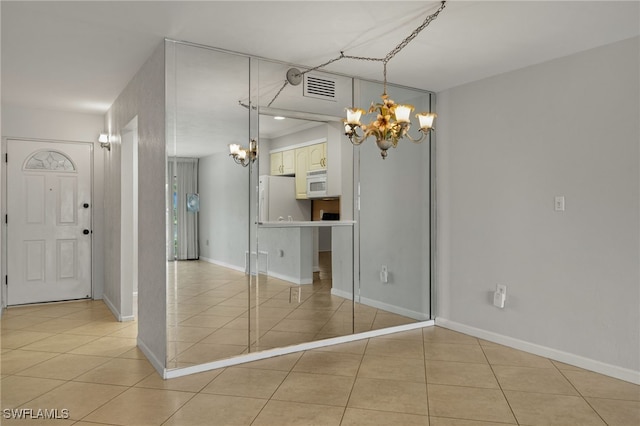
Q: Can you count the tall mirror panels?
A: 3